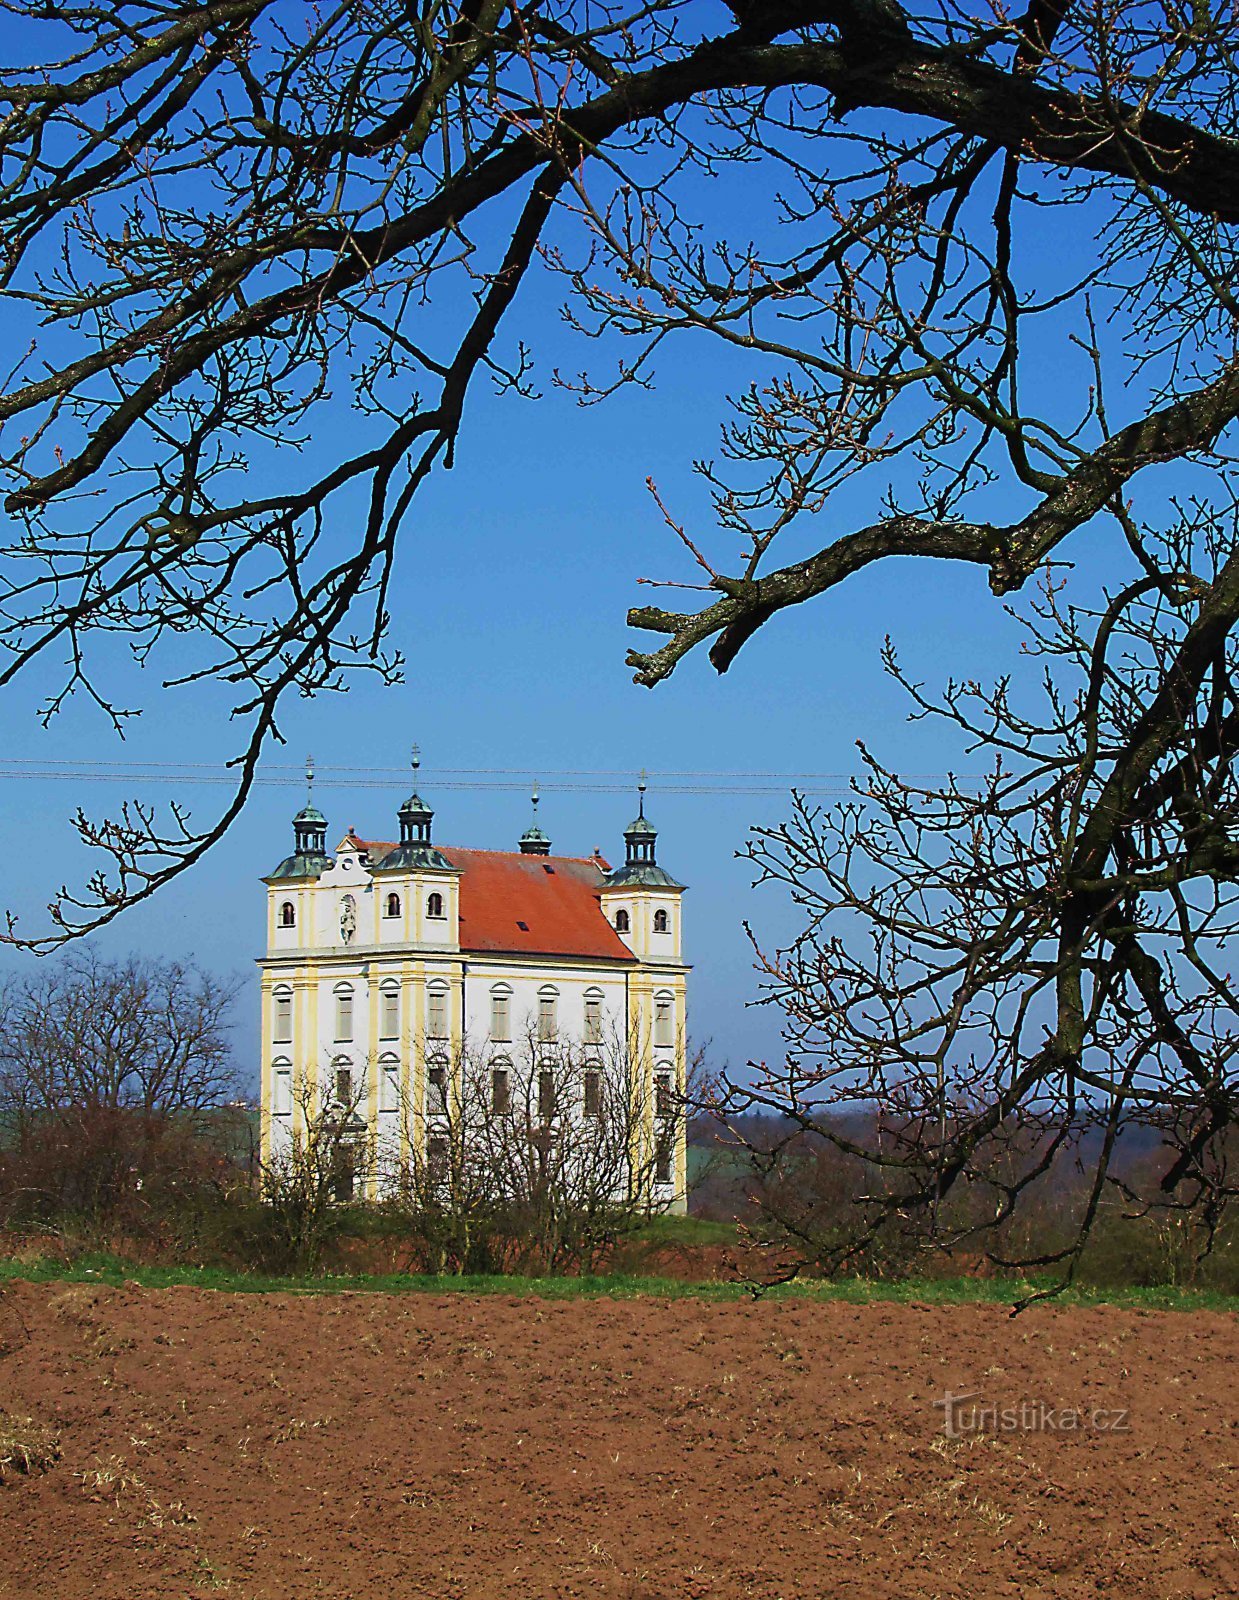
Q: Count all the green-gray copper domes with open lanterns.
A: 4